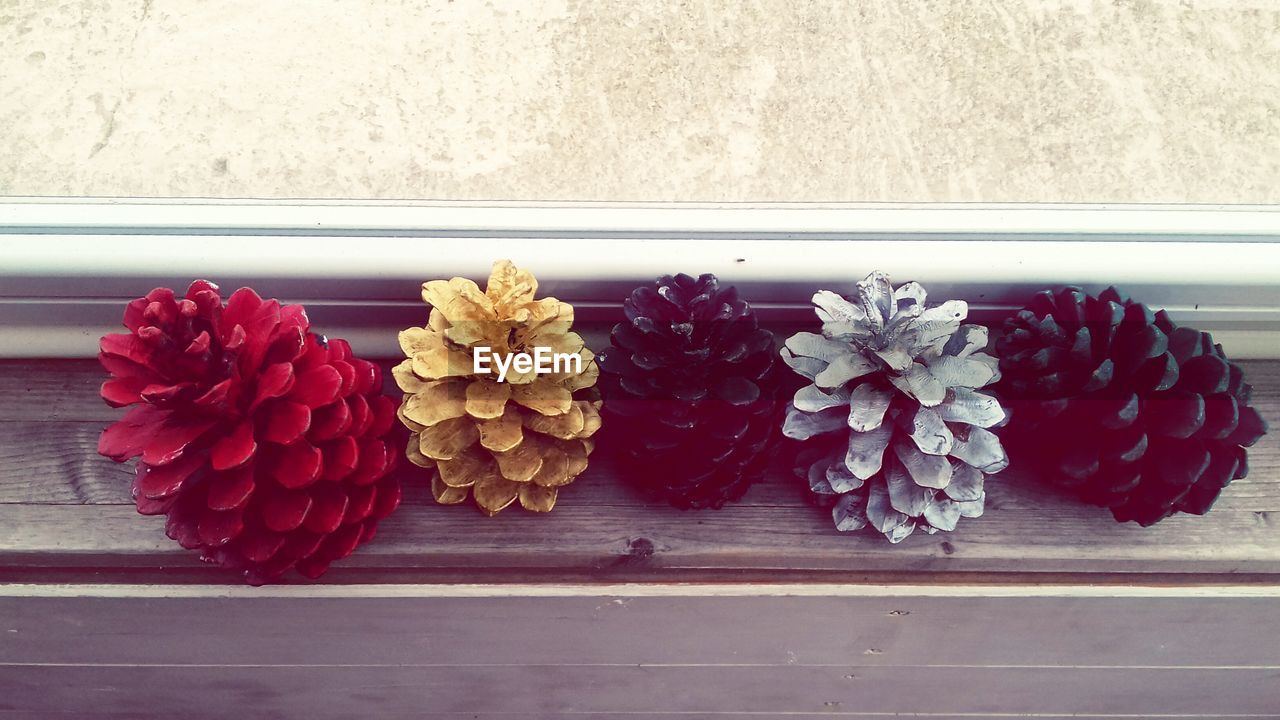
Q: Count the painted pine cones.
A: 5